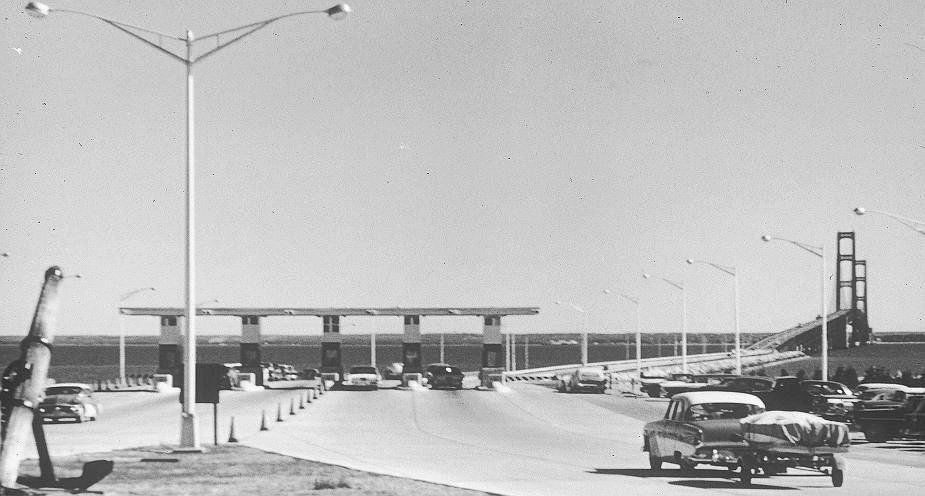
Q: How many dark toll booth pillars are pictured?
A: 5